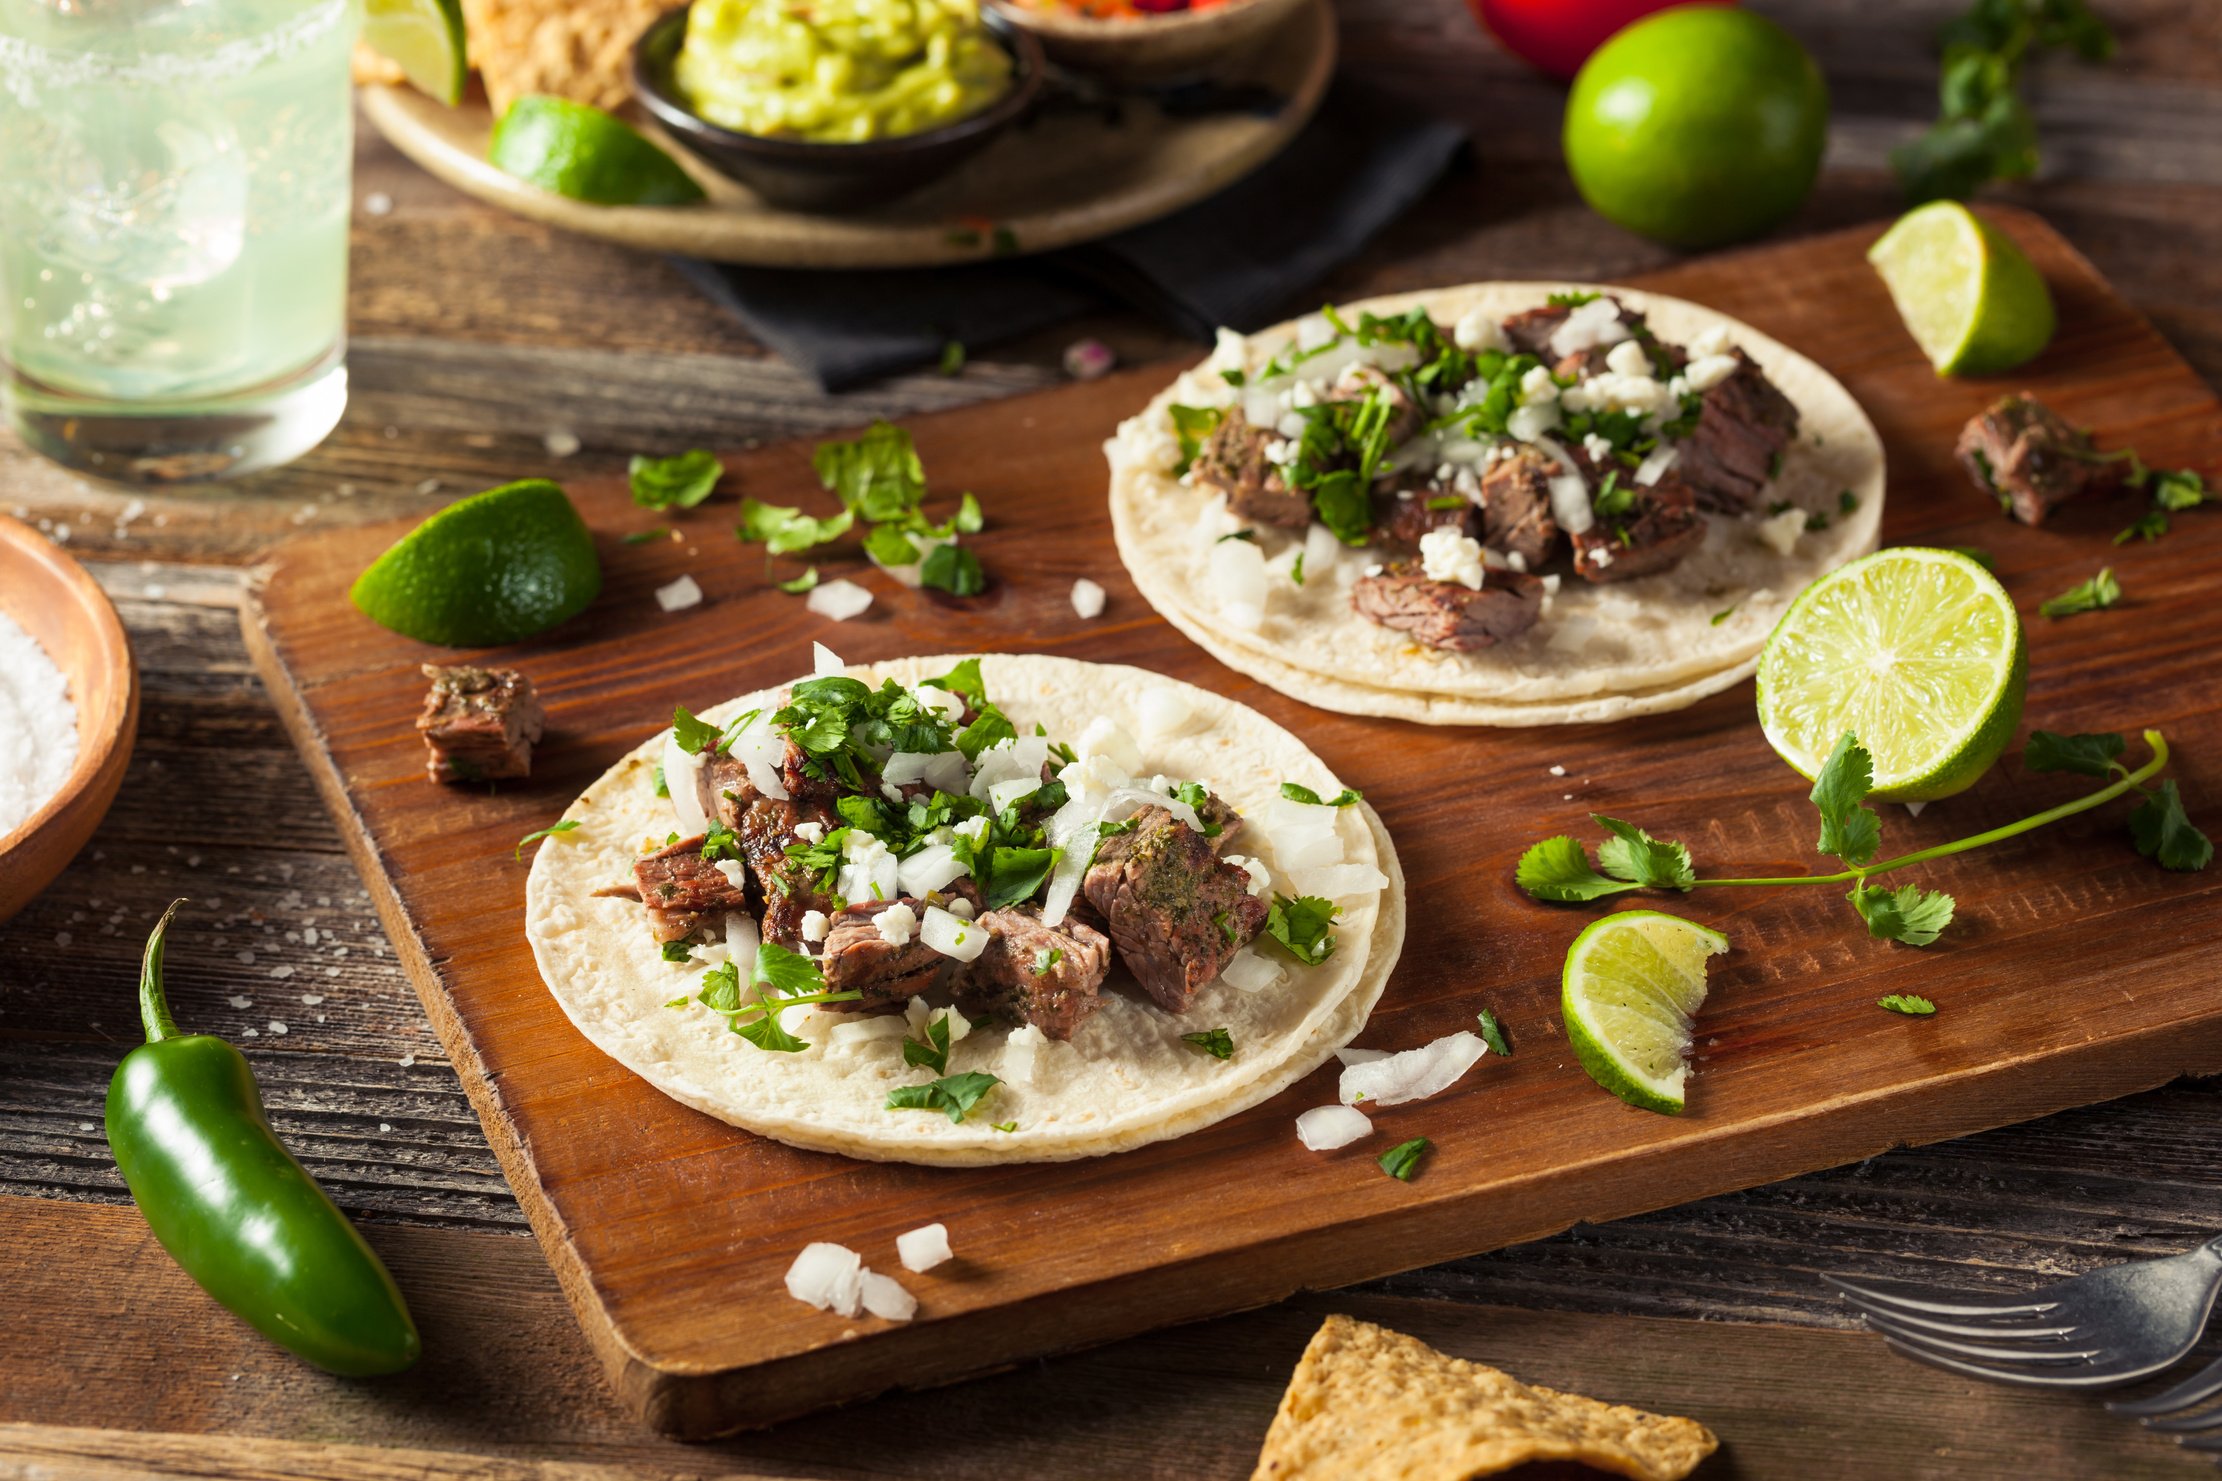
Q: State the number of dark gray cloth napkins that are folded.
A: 1